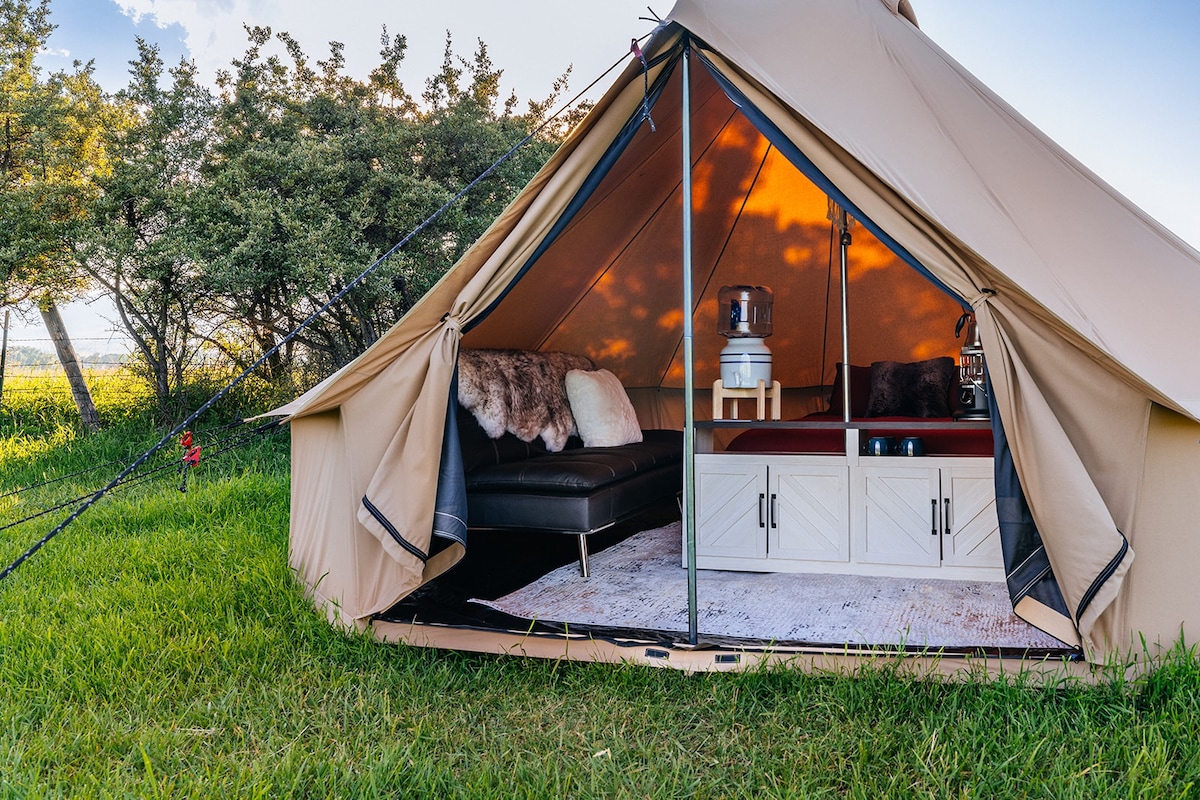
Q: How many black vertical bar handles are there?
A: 4